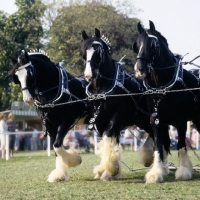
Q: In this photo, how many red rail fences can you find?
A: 0